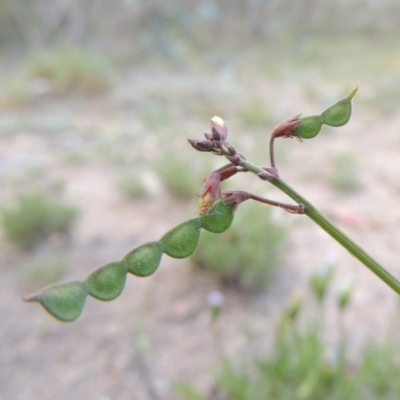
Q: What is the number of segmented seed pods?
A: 2